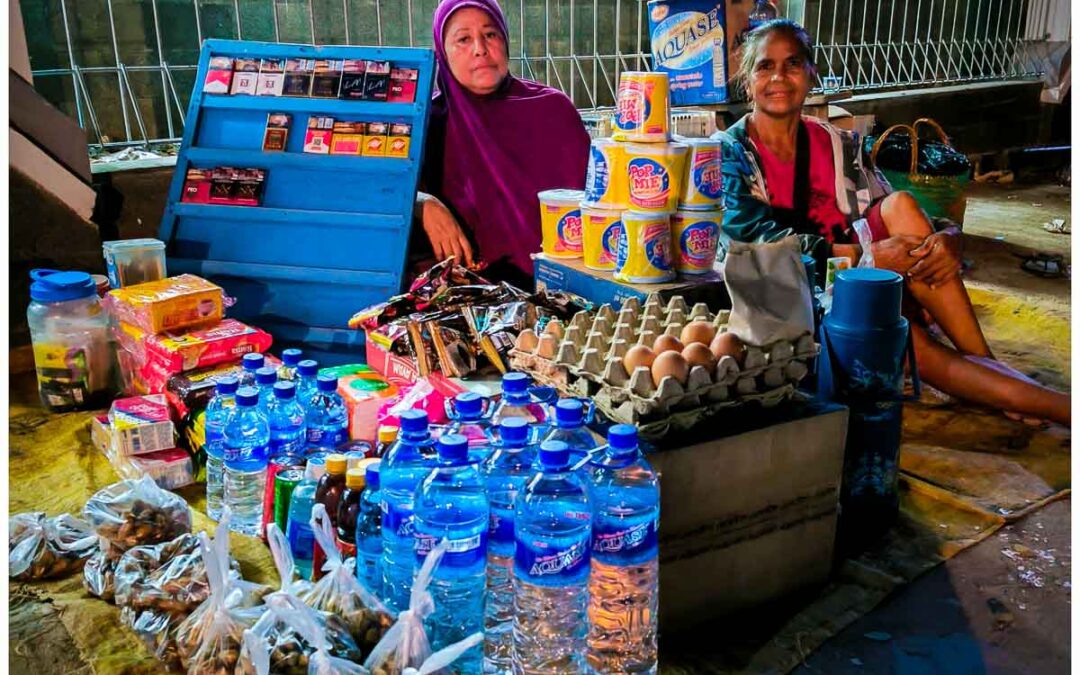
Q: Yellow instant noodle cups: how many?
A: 8